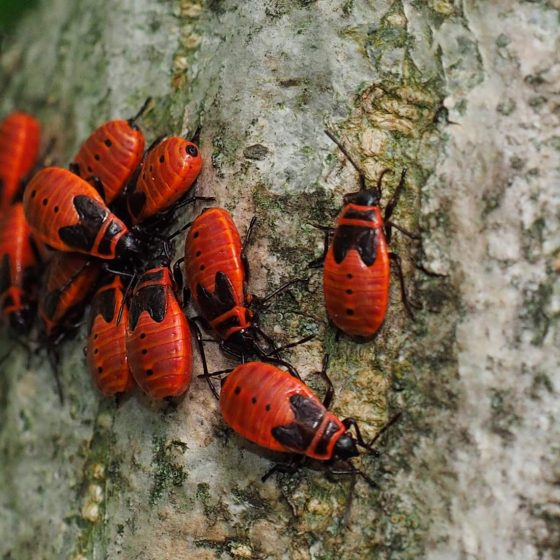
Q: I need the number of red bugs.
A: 11